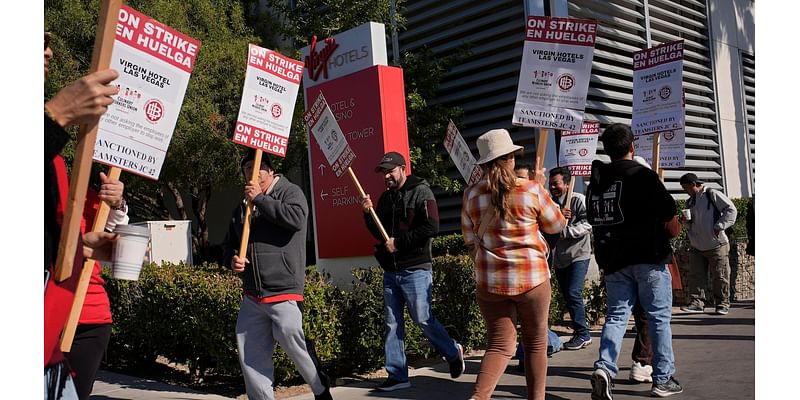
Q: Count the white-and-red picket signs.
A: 8